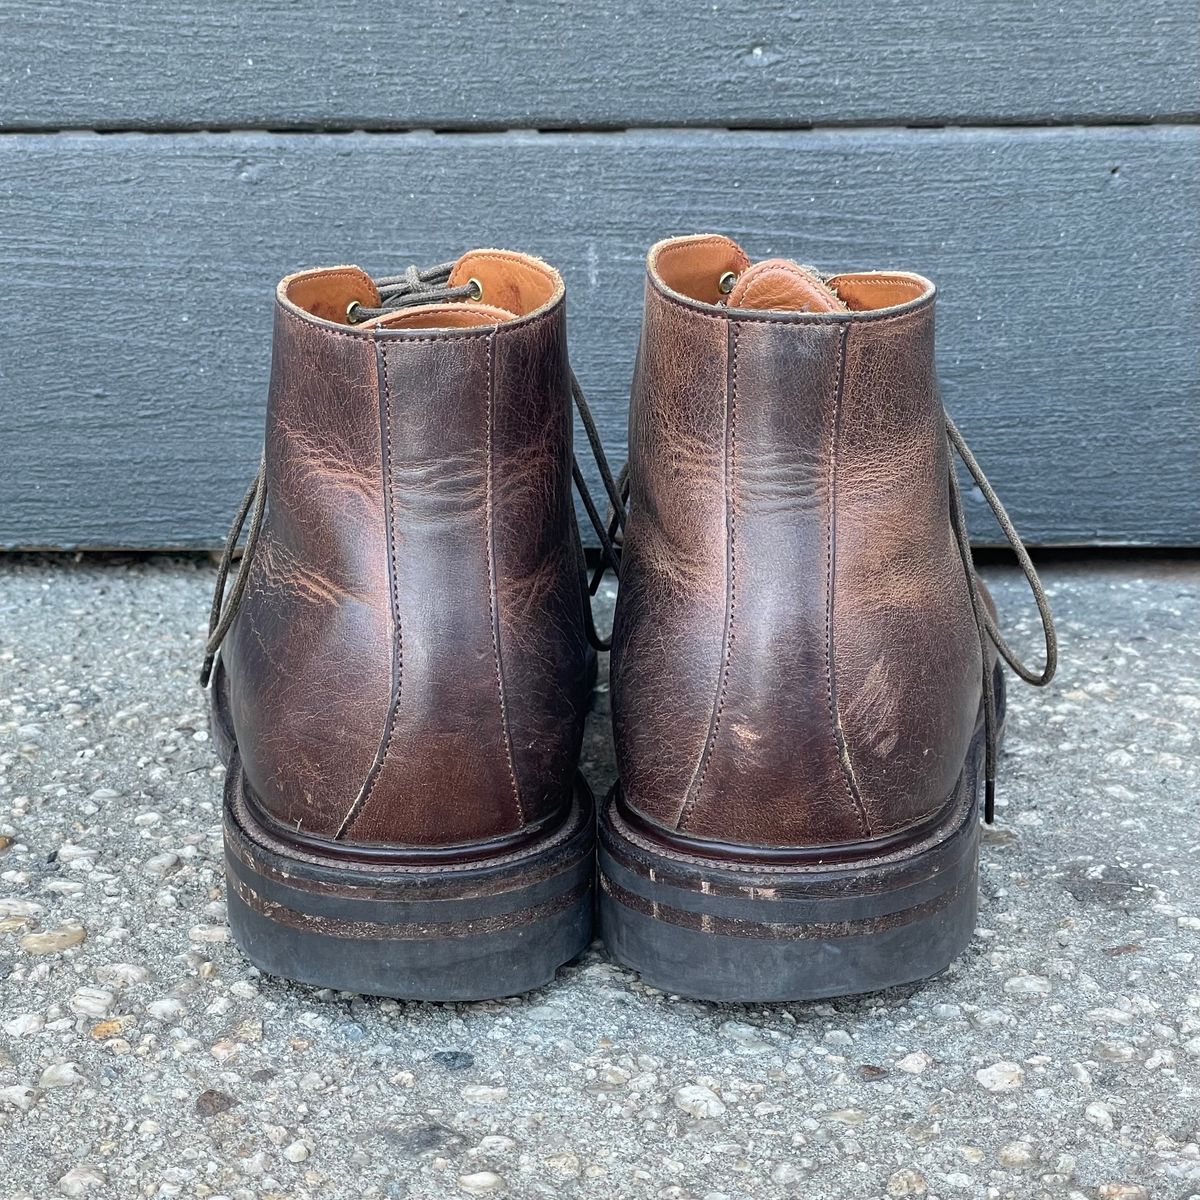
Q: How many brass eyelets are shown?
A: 3